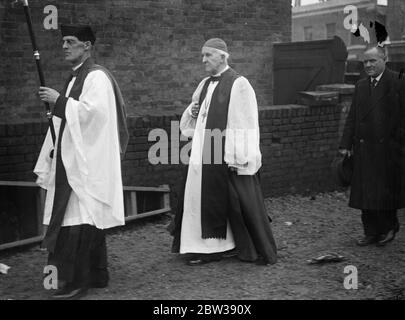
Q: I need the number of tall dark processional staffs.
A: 1